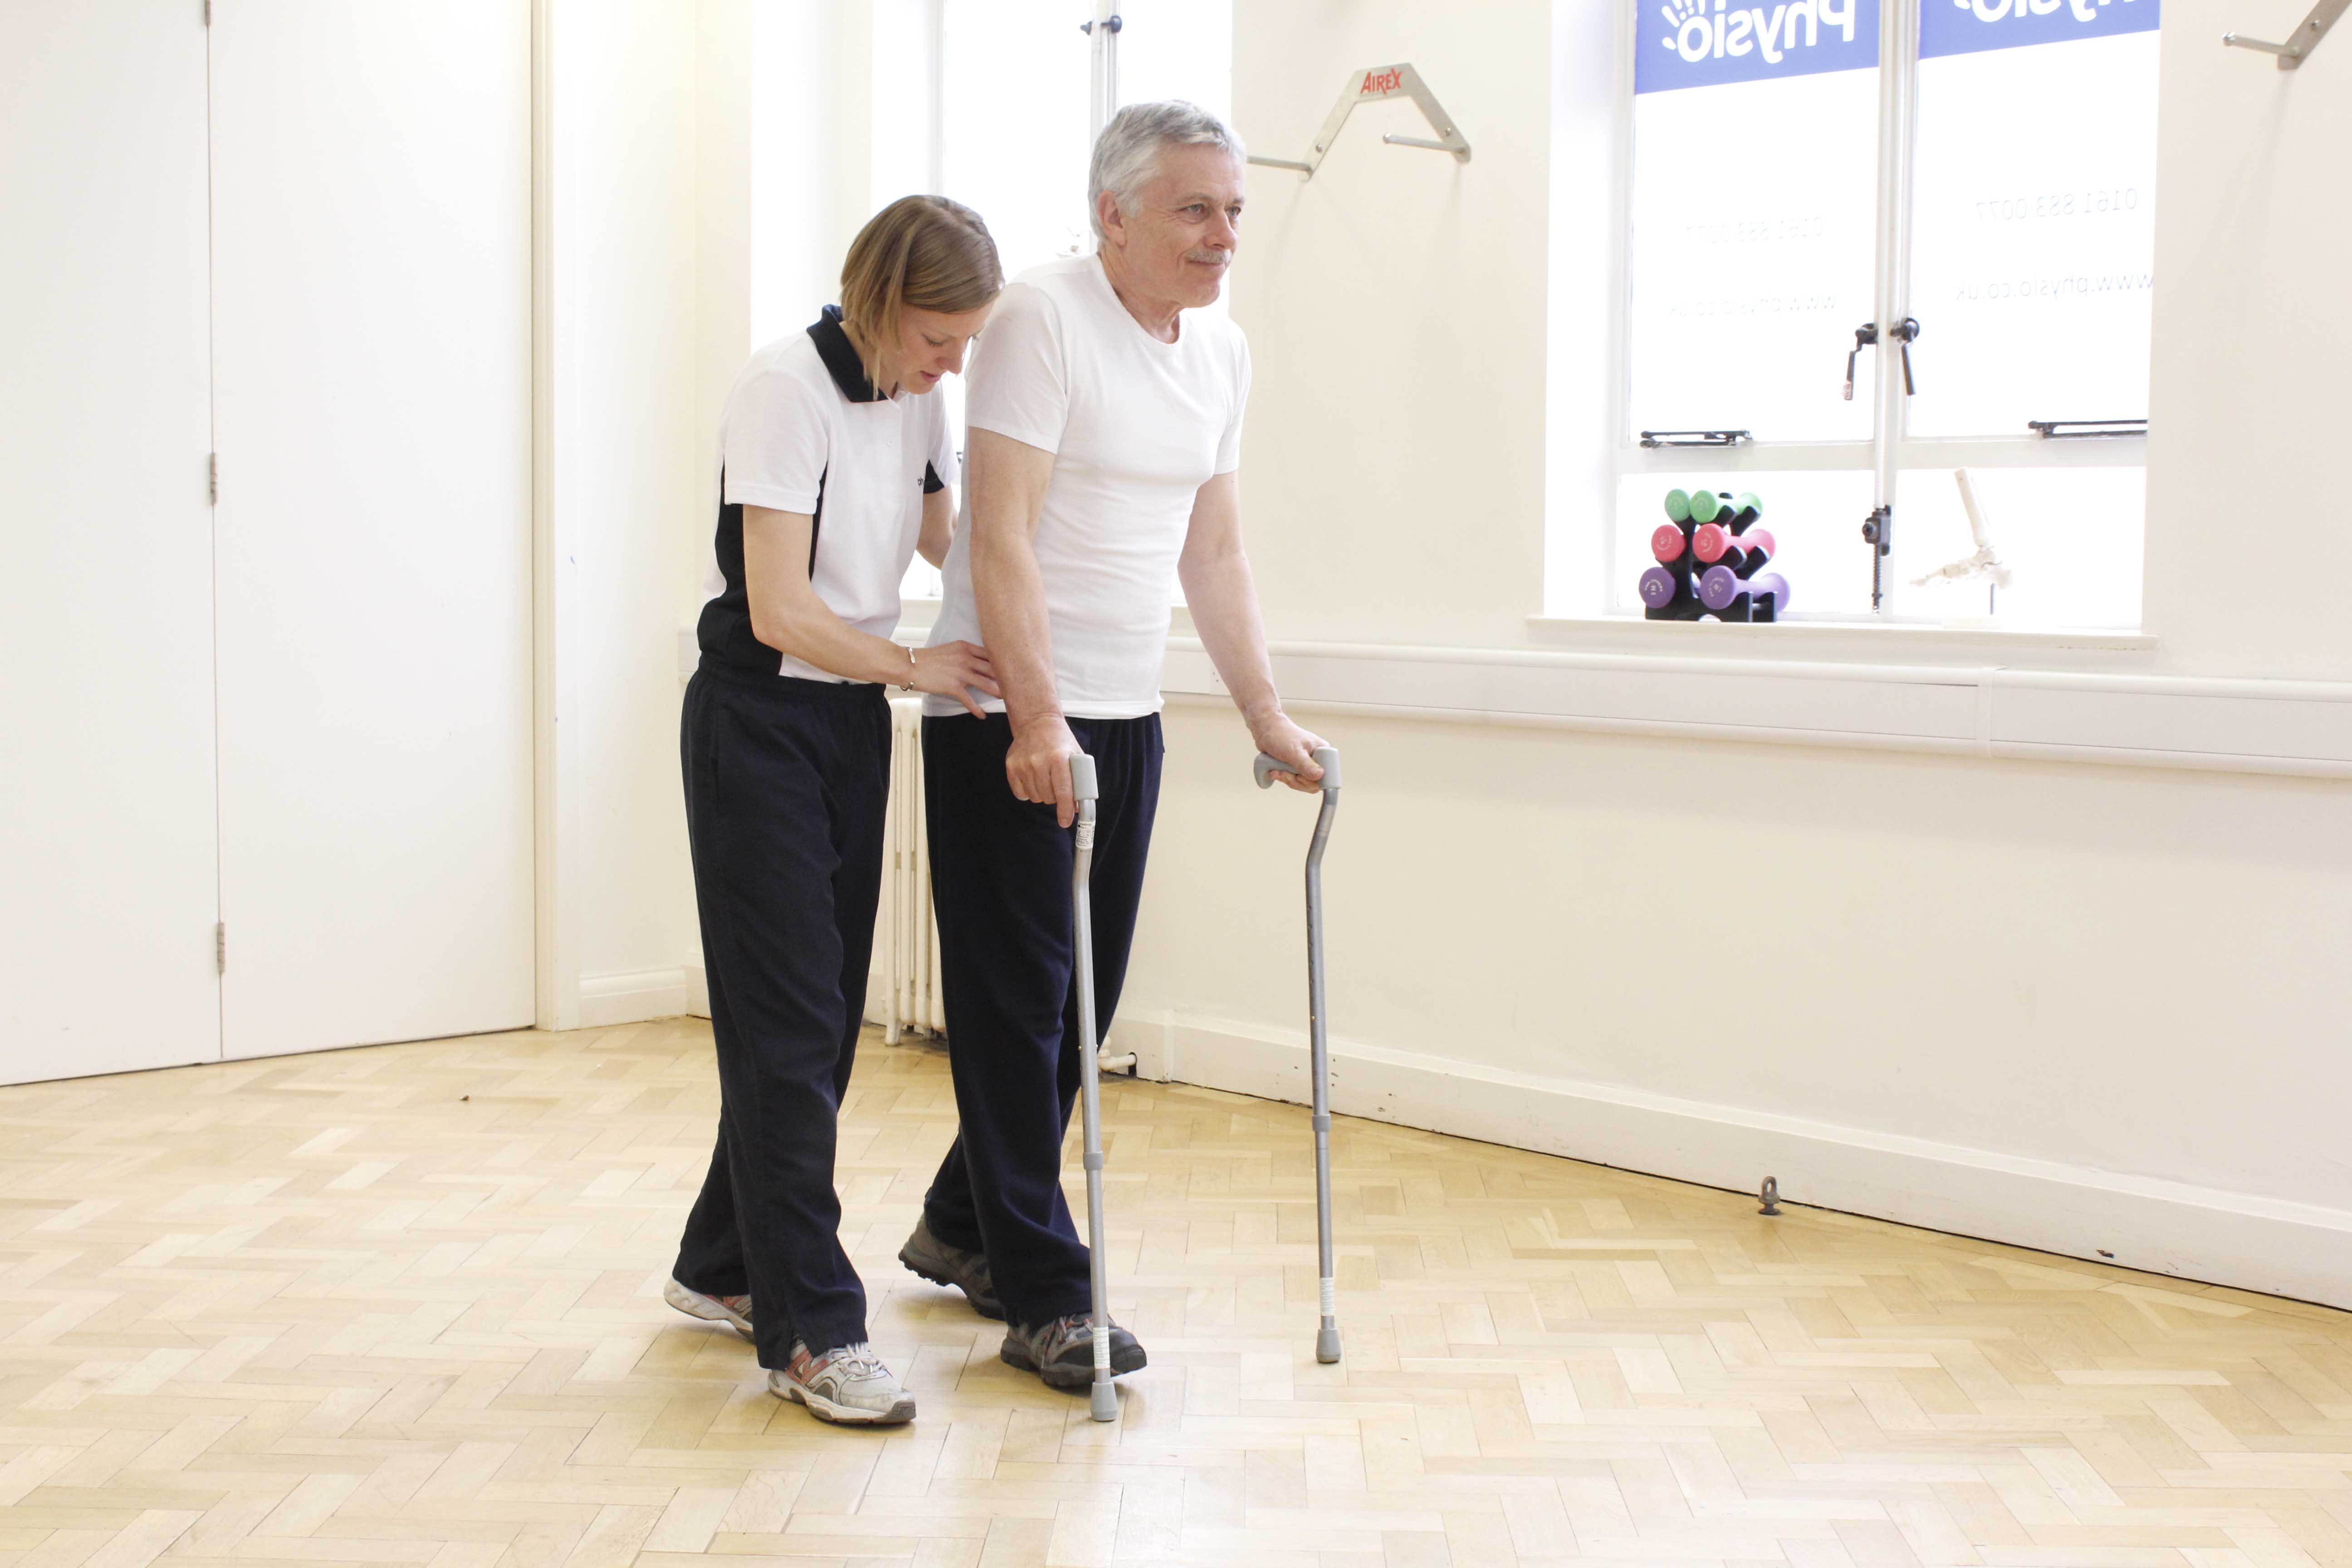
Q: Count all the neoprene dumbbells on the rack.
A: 6